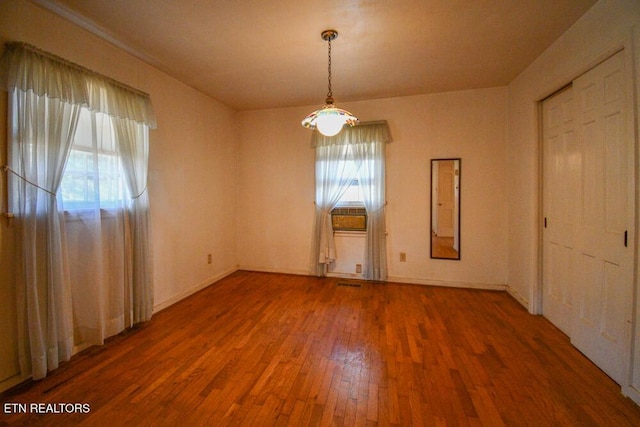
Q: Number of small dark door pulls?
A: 2